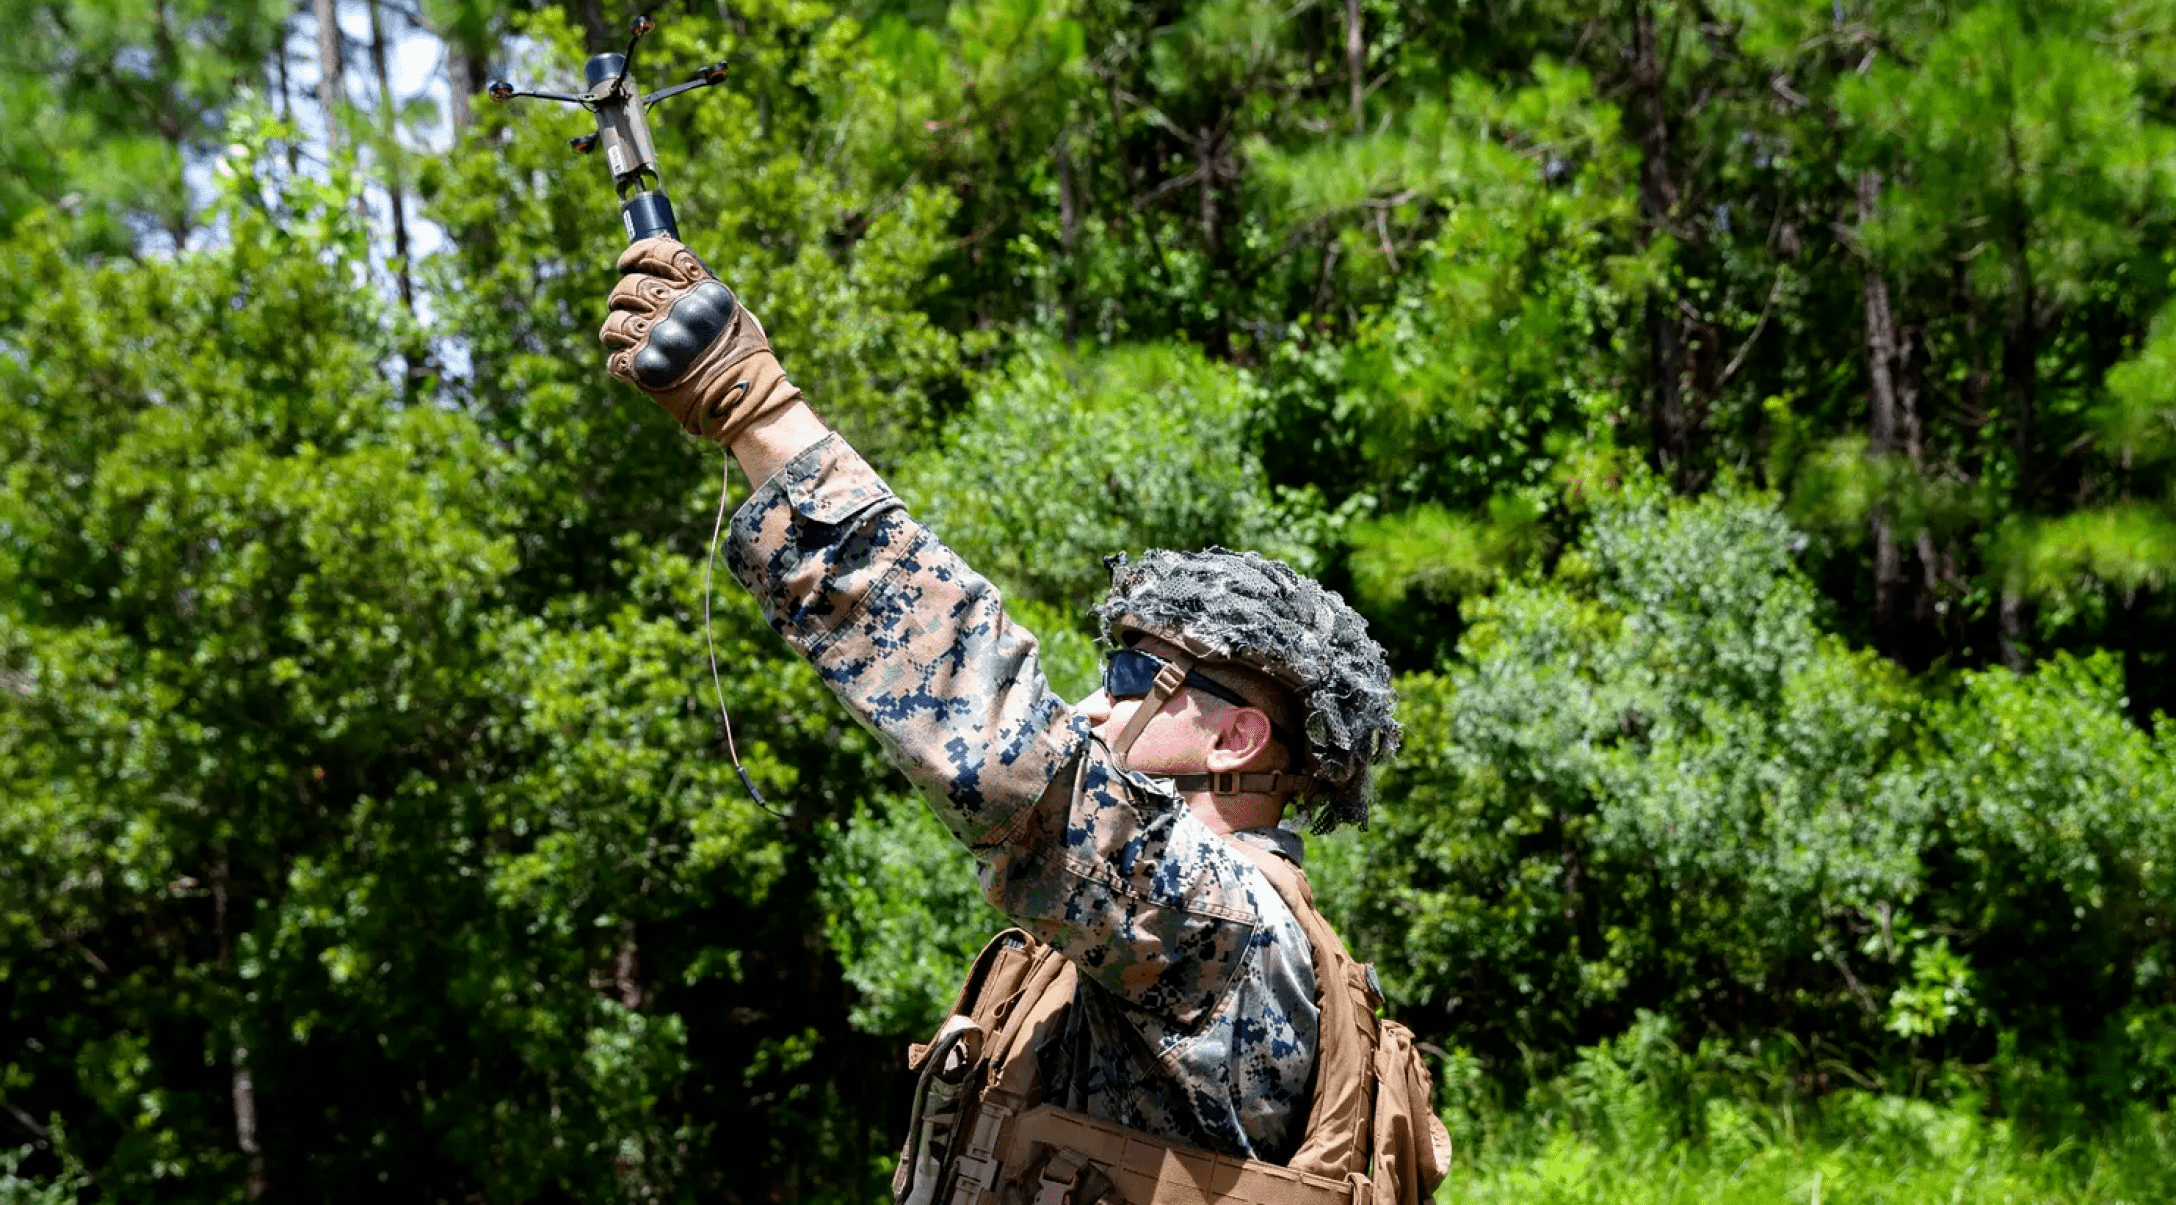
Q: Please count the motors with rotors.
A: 4